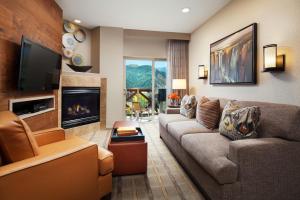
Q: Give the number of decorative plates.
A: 5